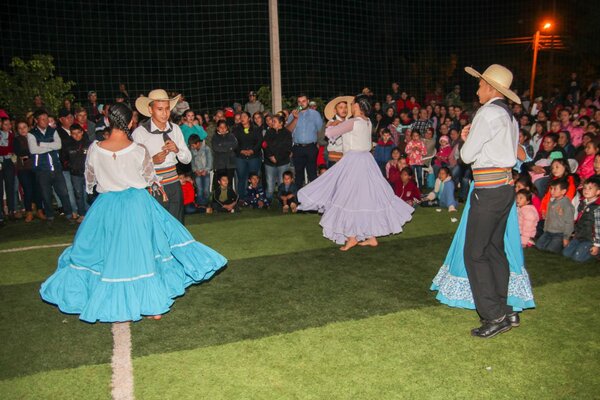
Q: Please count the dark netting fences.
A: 1